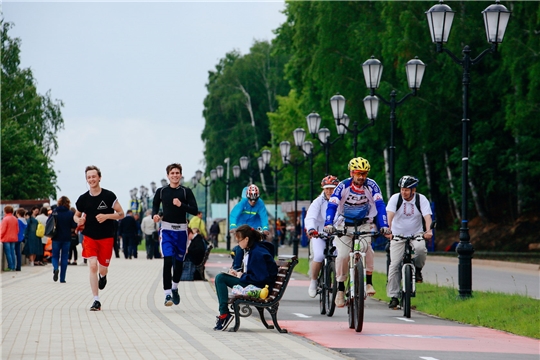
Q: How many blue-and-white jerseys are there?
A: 1